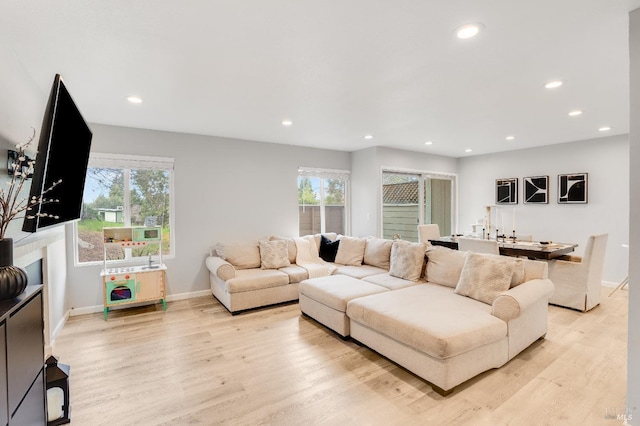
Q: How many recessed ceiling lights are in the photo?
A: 10